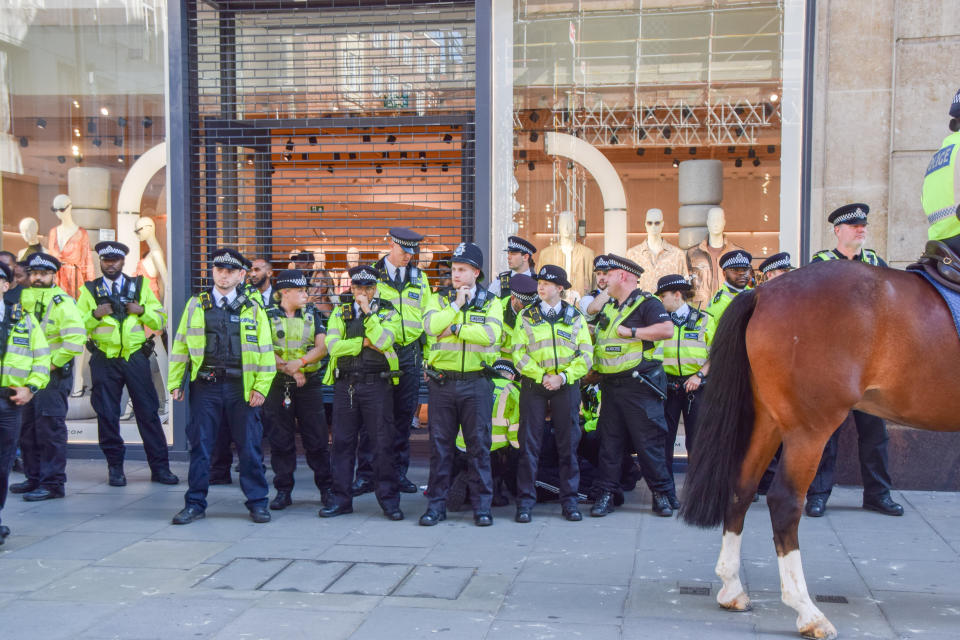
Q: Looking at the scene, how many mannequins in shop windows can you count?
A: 6